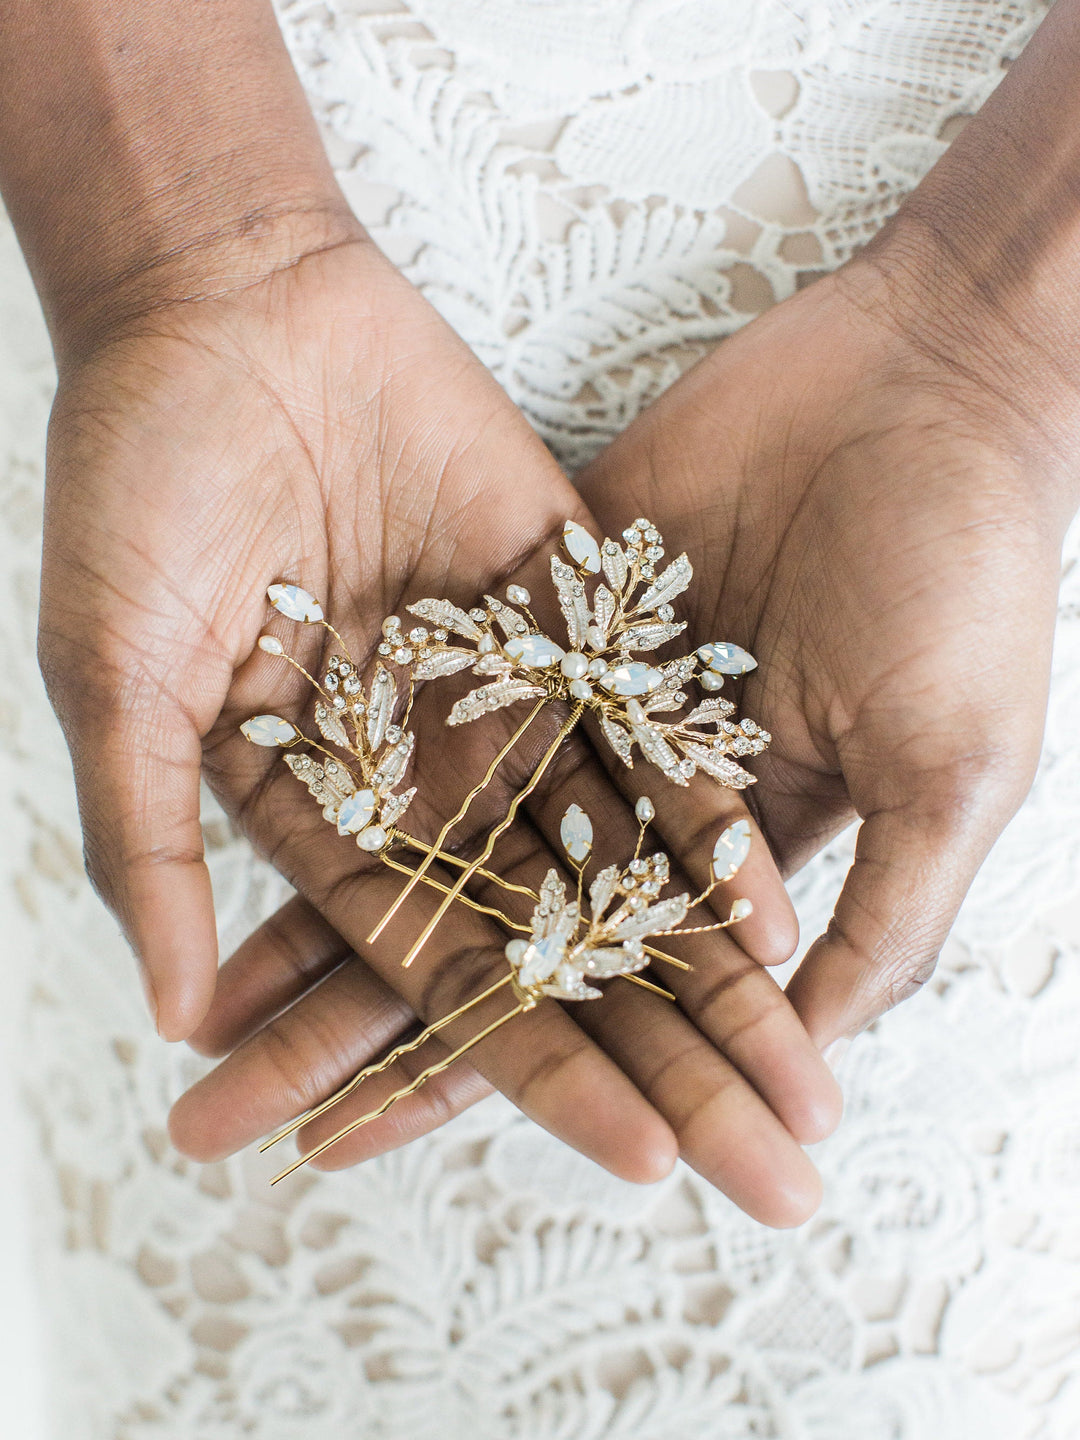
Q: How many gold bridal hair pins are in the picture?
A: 3